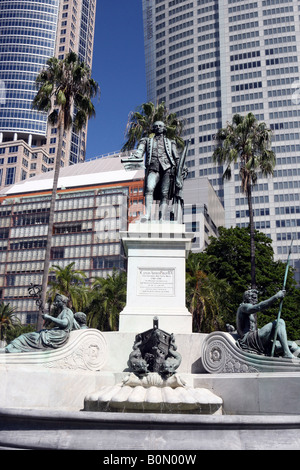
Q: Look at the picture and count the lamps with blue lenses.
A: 0